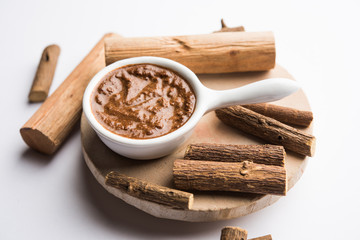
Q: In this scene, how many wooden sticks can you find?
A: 11